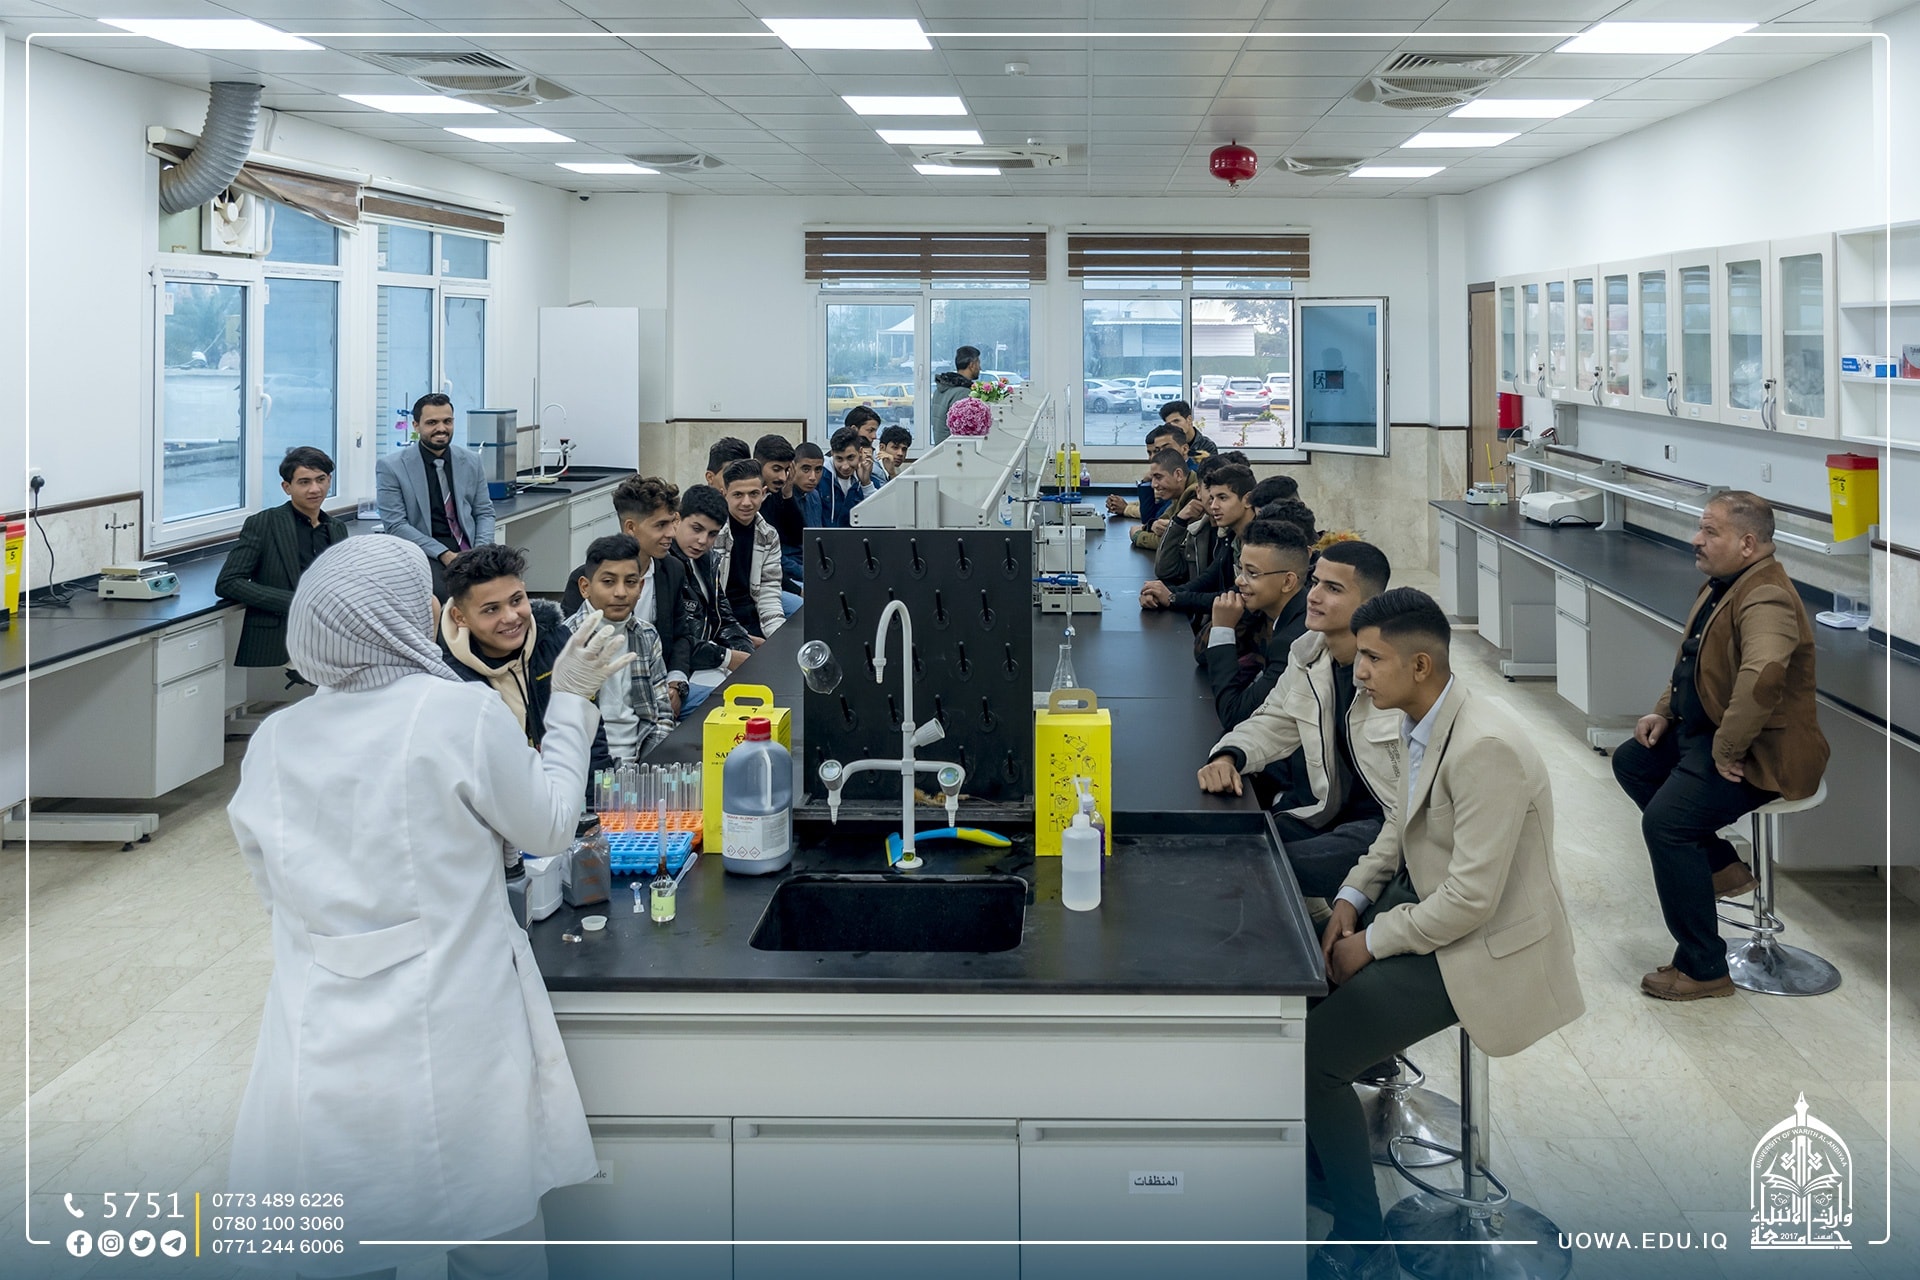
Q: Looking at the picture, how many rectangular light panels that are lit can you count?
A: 12